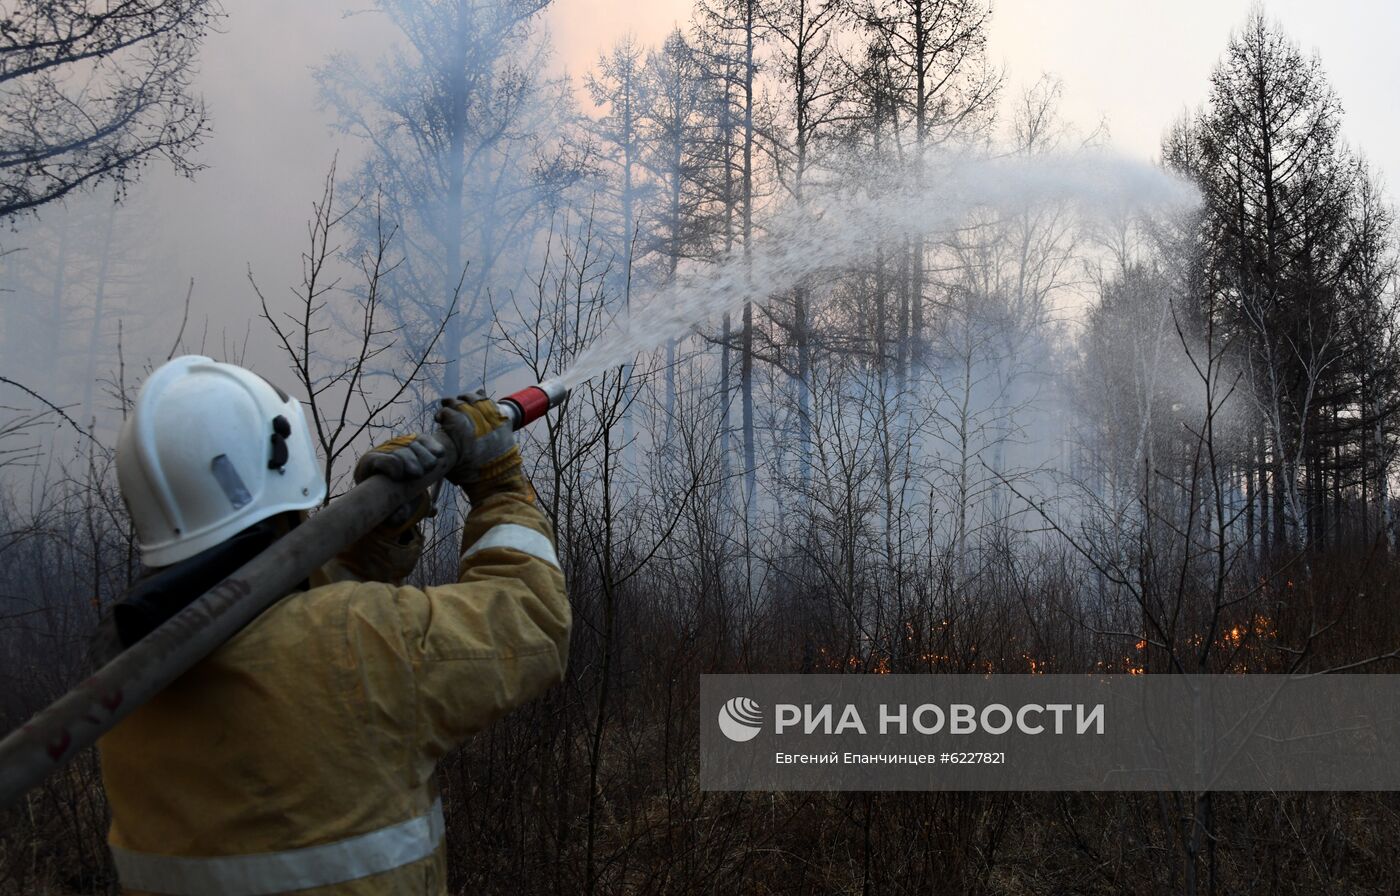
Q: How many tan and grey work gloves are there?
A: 2